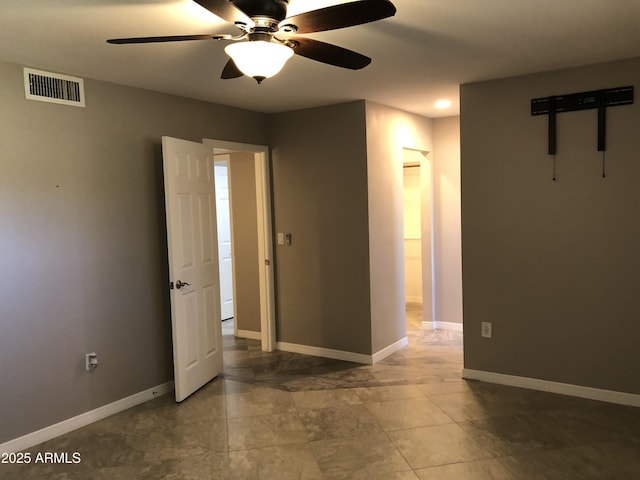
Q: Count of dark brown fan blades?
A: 5